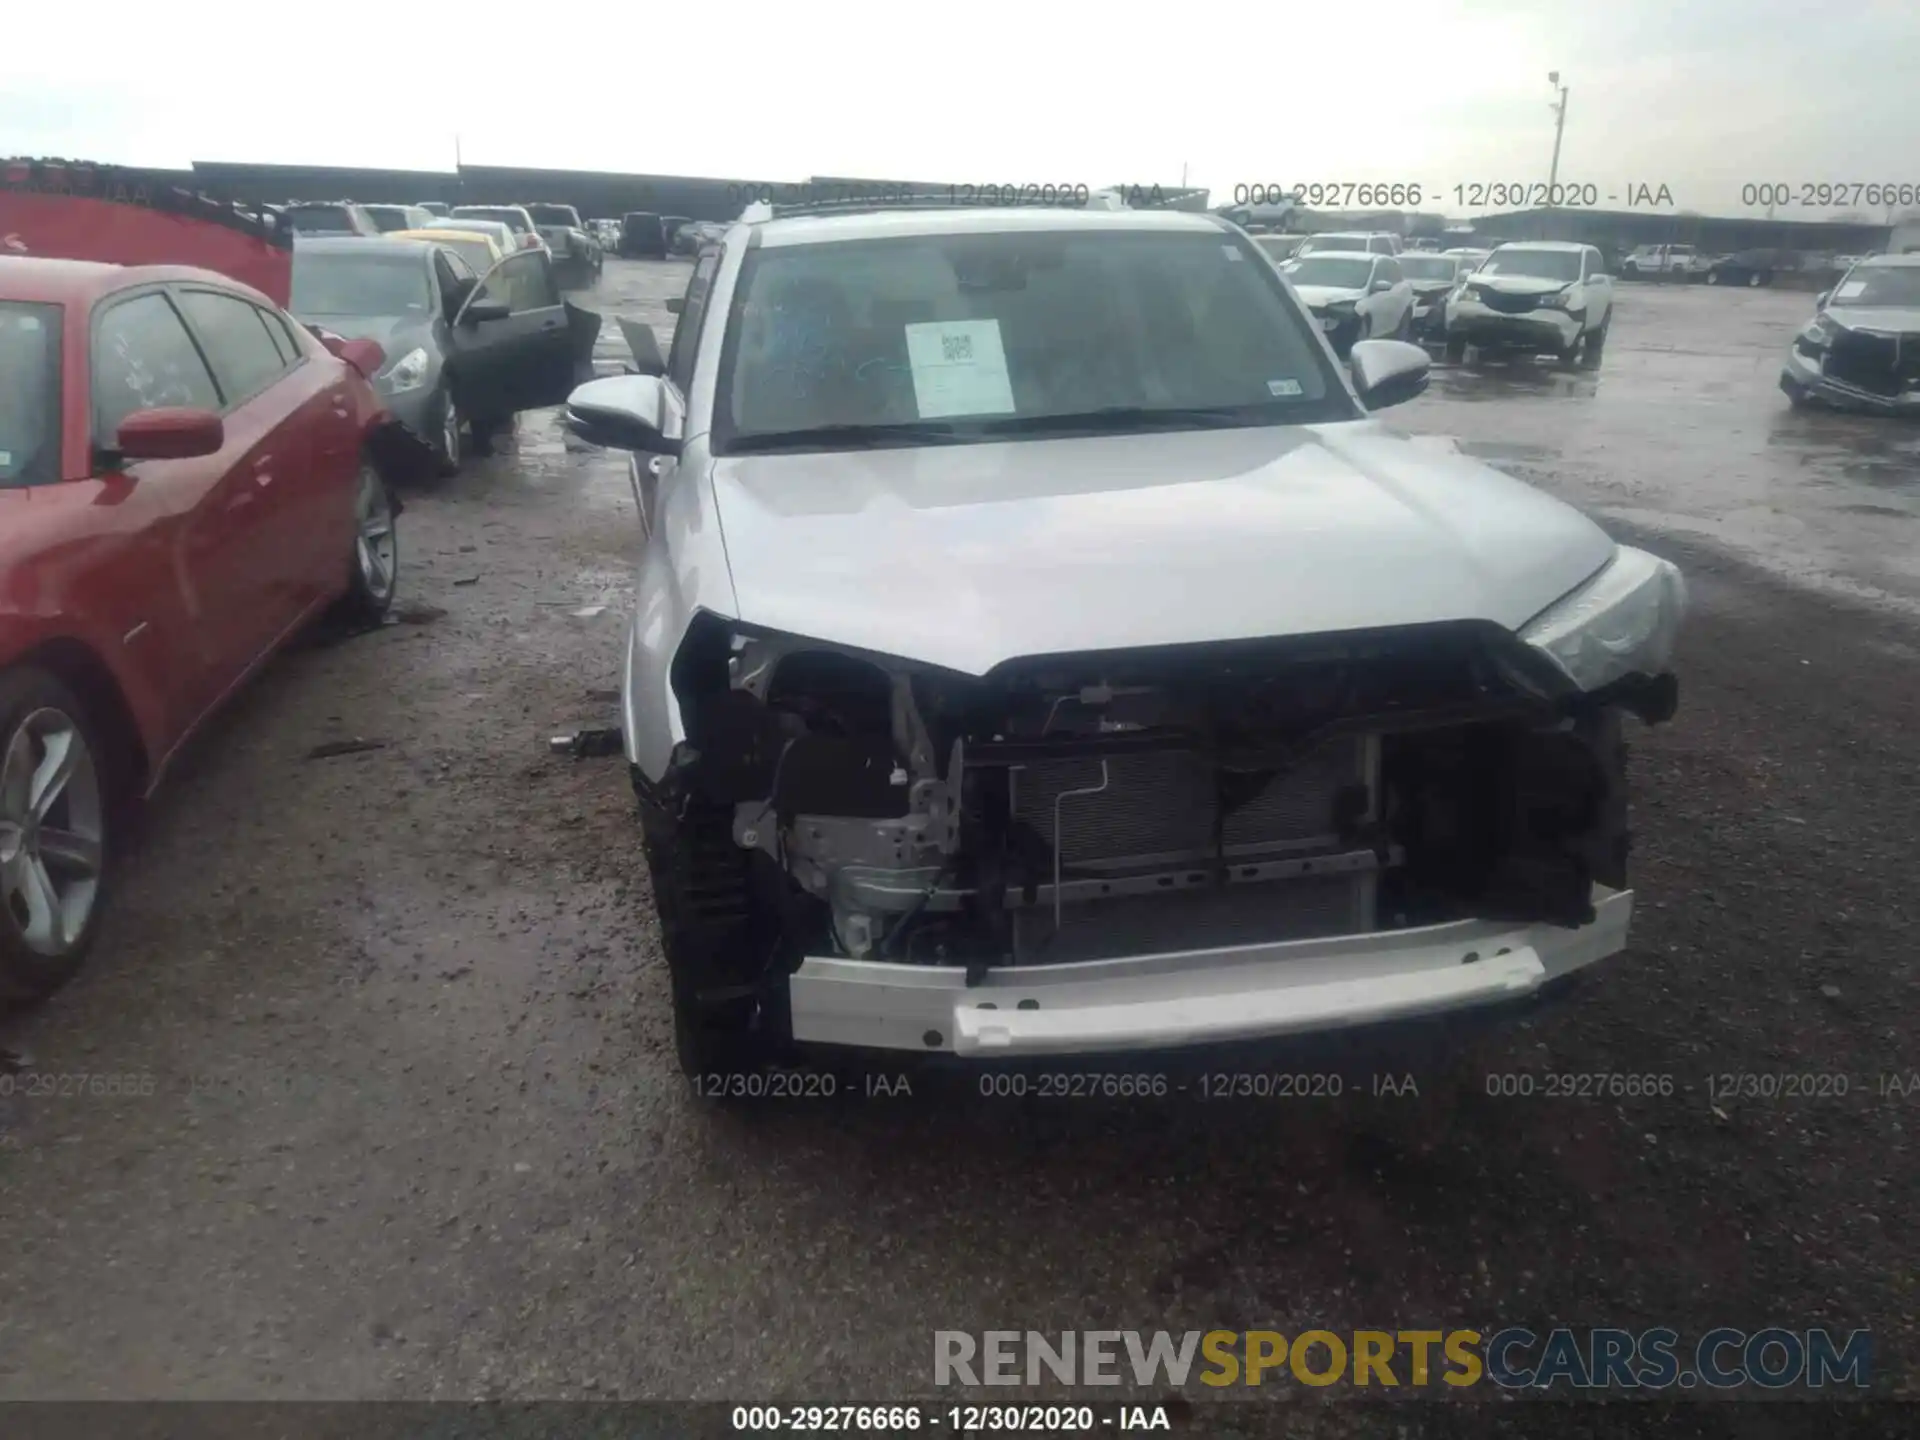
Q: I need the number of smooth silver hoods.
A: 1